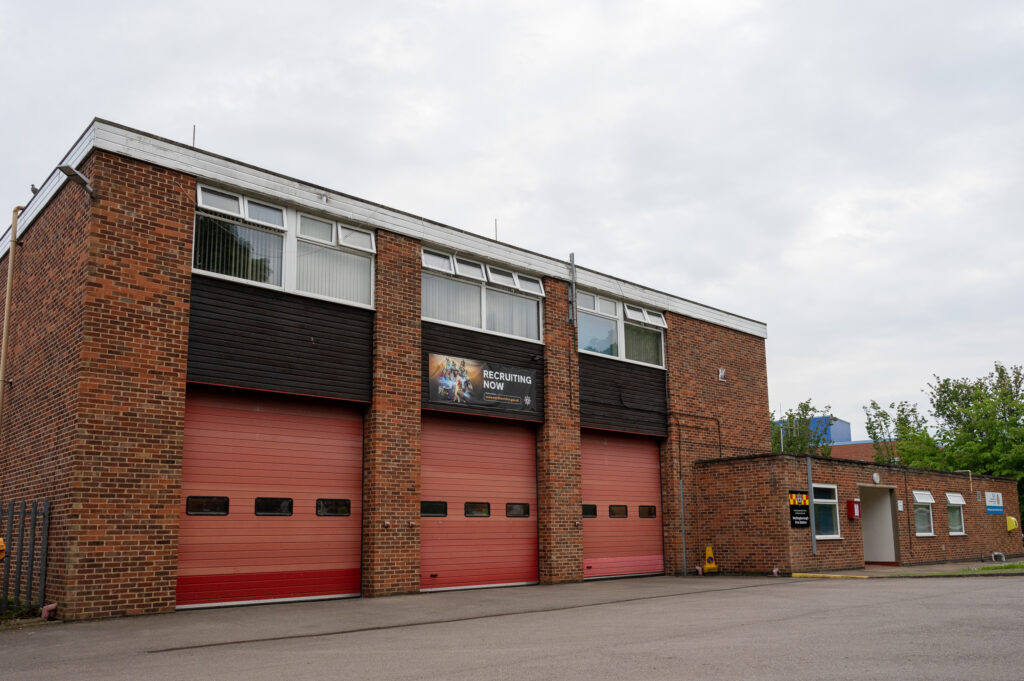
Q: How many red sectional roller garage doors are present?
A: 3